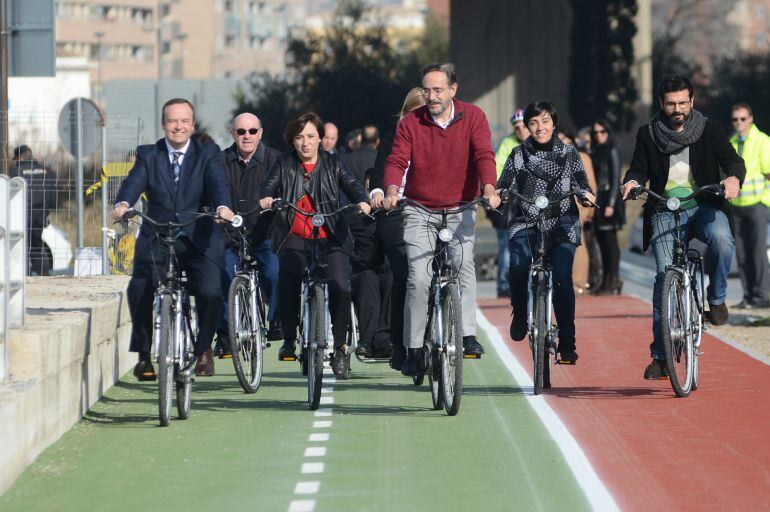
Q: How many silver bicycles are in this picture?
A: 6